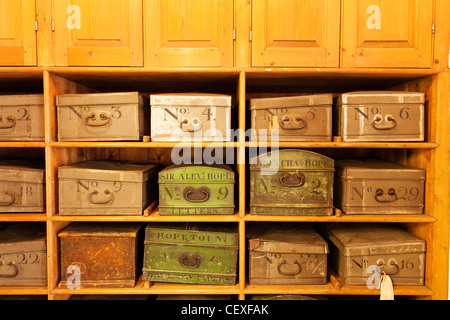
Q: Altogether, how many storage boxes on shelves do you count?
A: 15